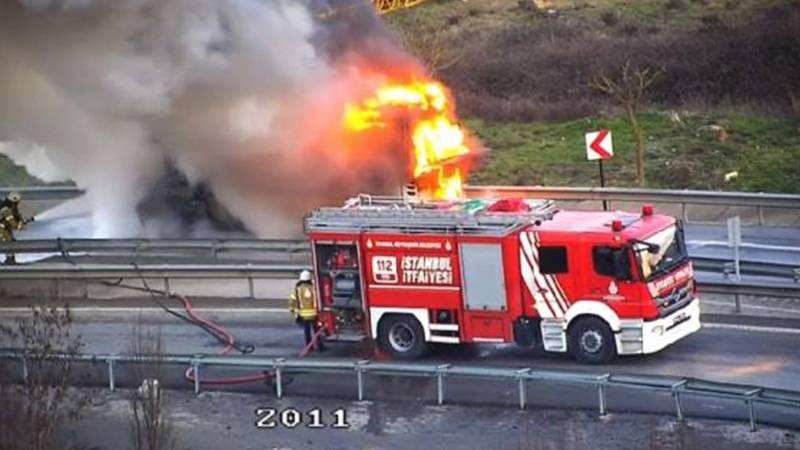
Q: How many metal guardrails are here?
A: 4